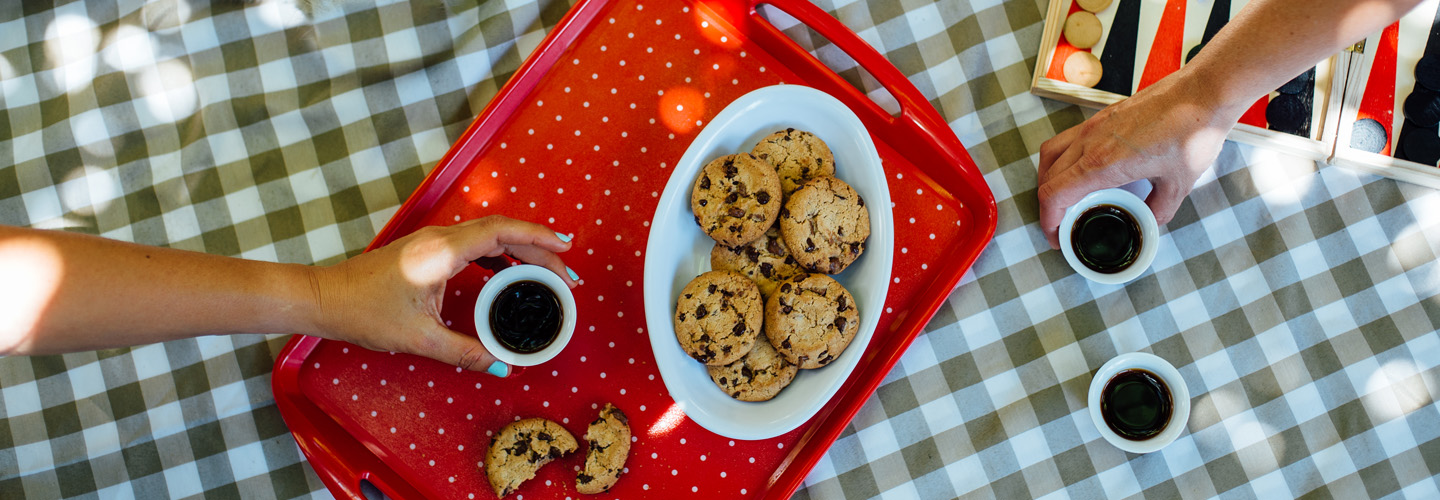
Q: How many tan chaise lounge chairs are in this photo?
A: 0